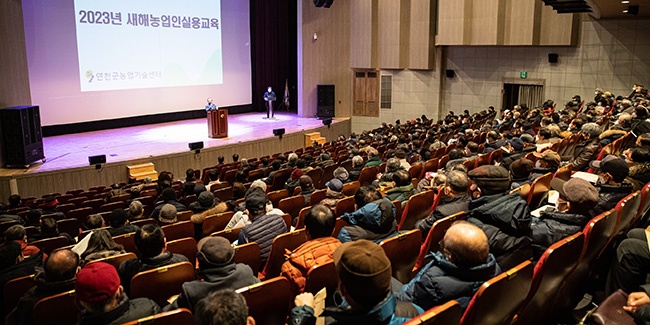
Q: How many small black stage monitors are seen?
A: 4